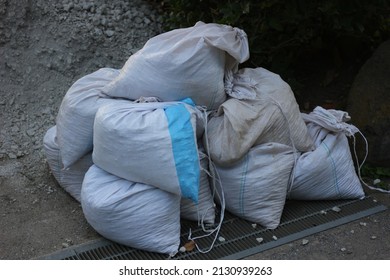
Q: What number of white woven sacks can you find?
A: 9